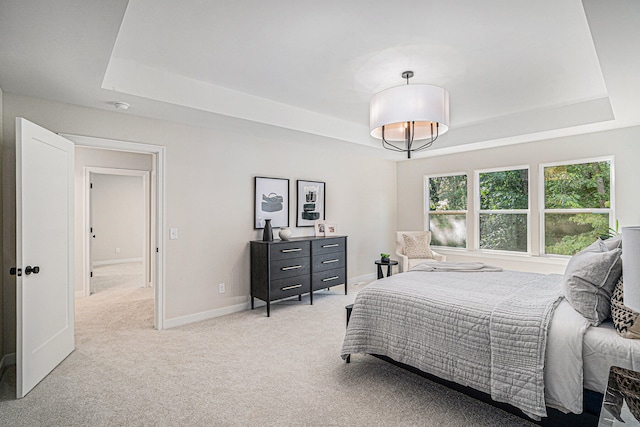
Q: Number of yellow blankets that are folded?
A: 0